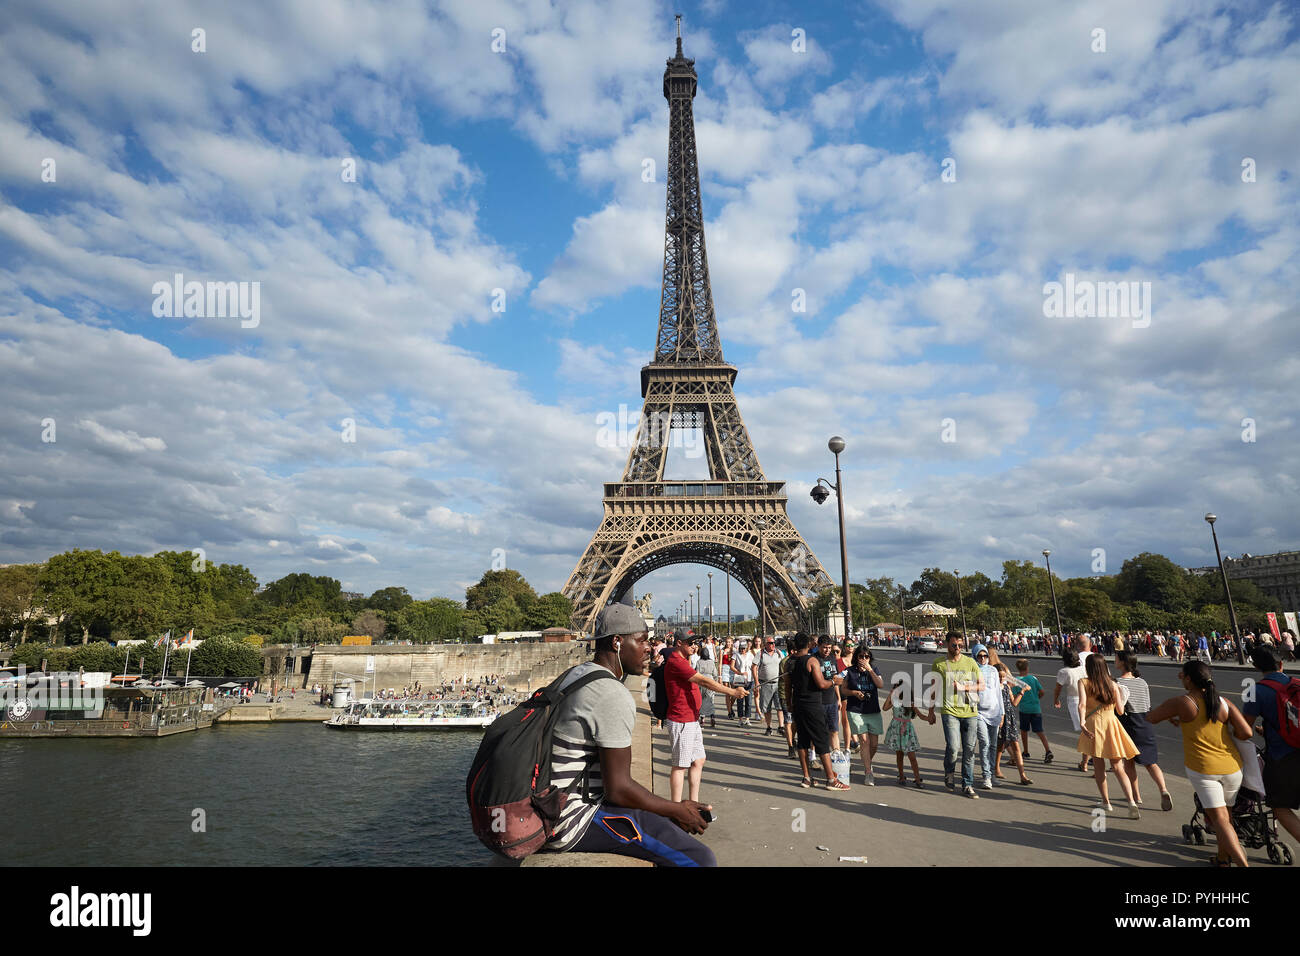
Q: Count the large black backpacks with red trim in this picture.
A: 1